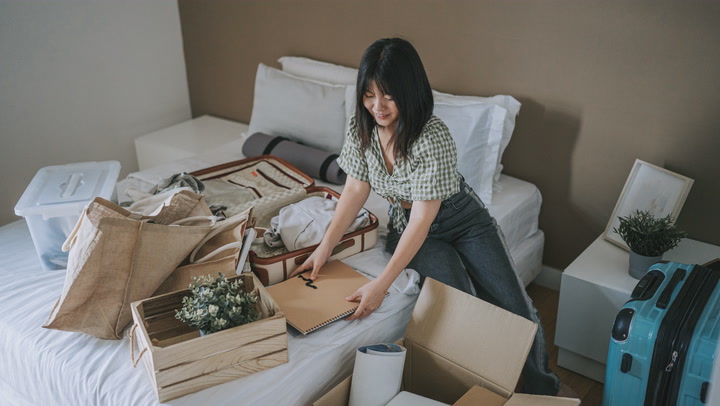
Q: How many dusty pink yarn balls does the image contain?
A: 0